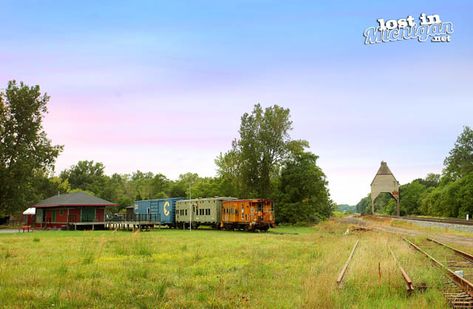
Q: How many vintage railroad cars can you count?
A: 3